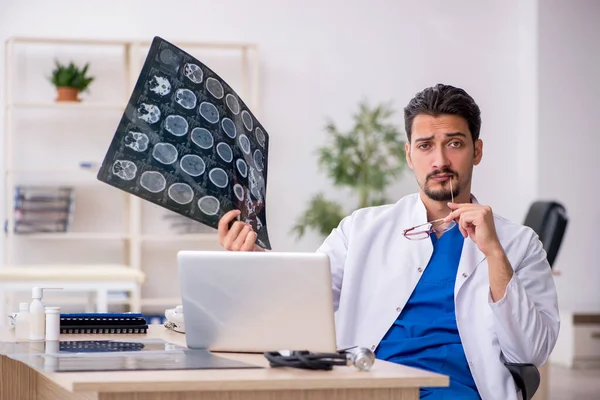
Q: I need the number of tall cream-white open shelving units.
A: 1